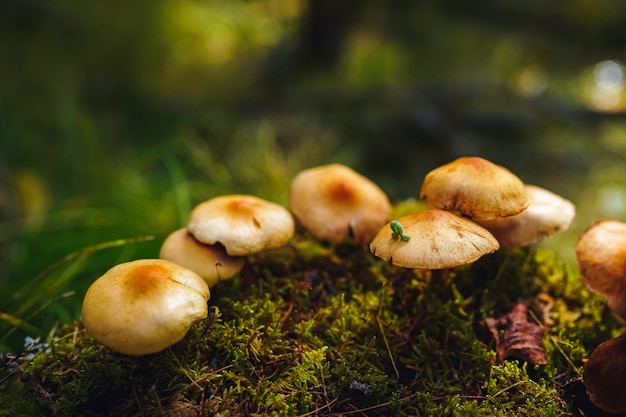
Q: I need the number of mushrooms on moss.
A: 9